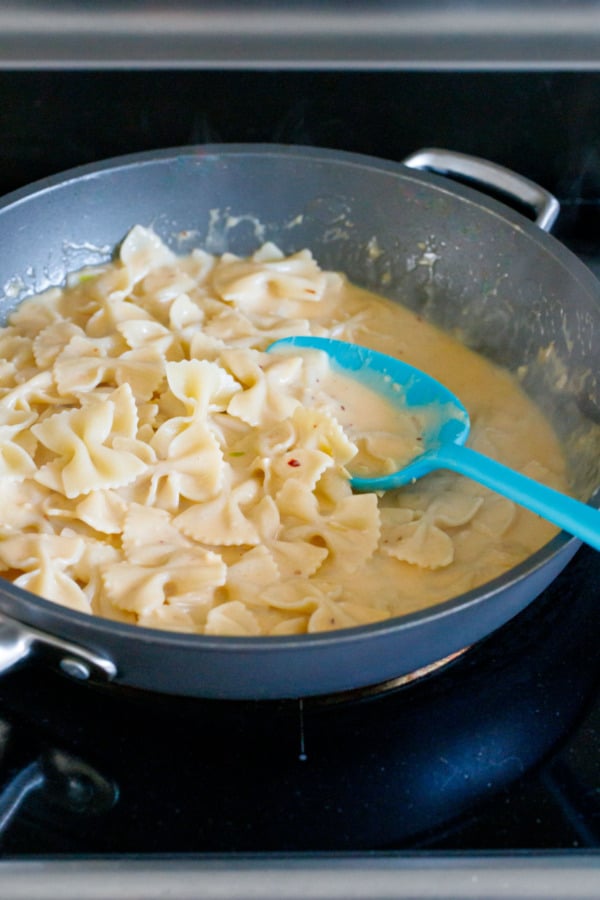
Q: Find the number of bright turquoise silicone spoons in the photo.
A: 1